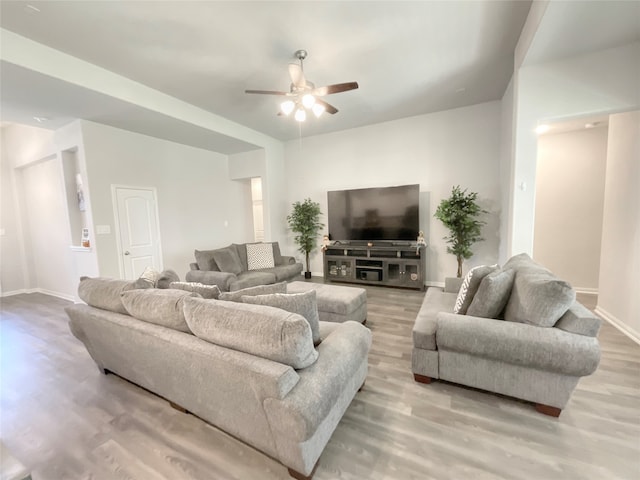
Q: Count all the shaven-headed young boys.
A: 0